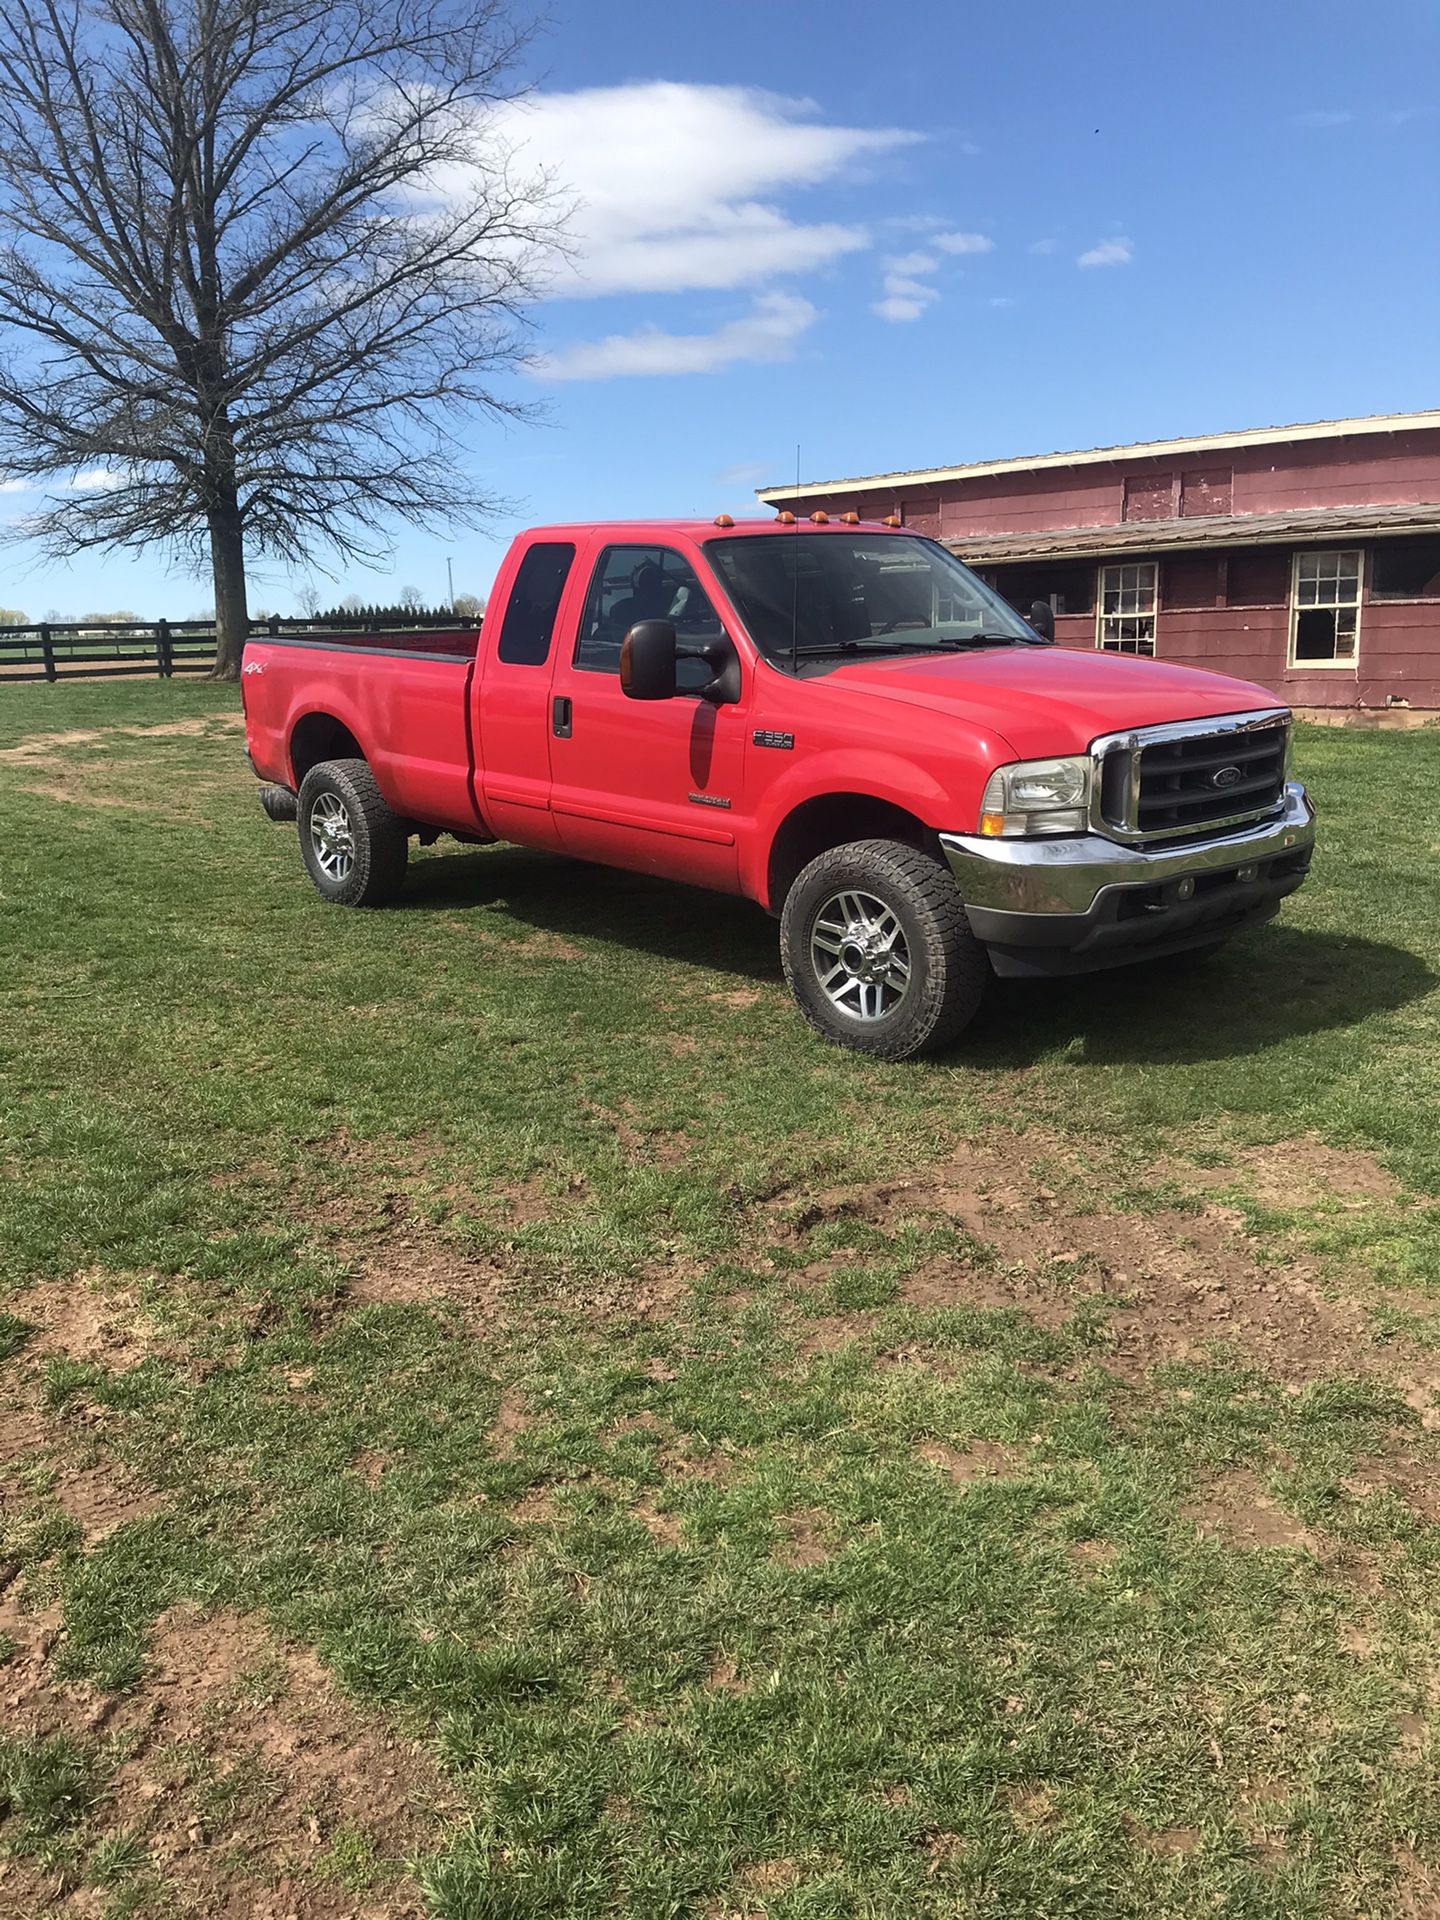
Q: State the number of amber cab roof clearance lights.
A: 5